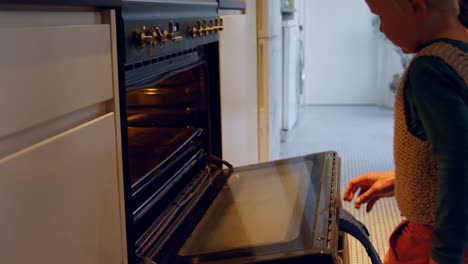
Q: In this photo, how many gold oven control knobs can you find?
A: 8